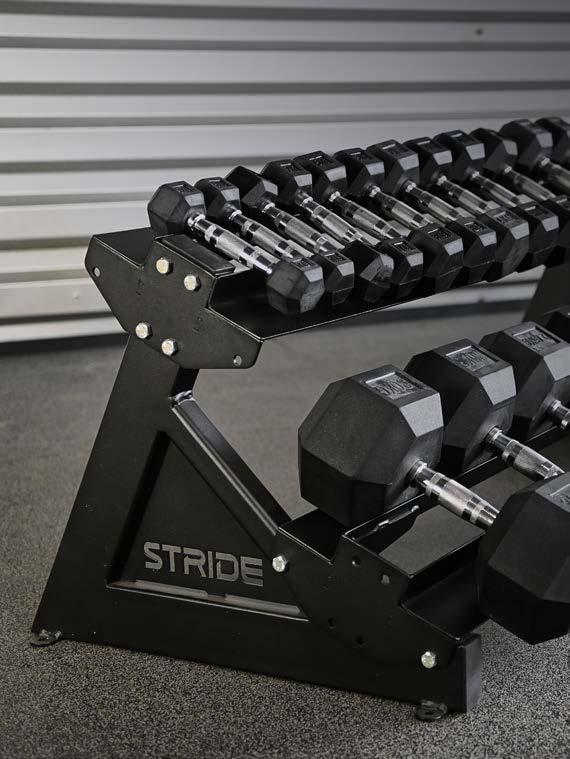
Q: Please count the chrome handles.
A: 14